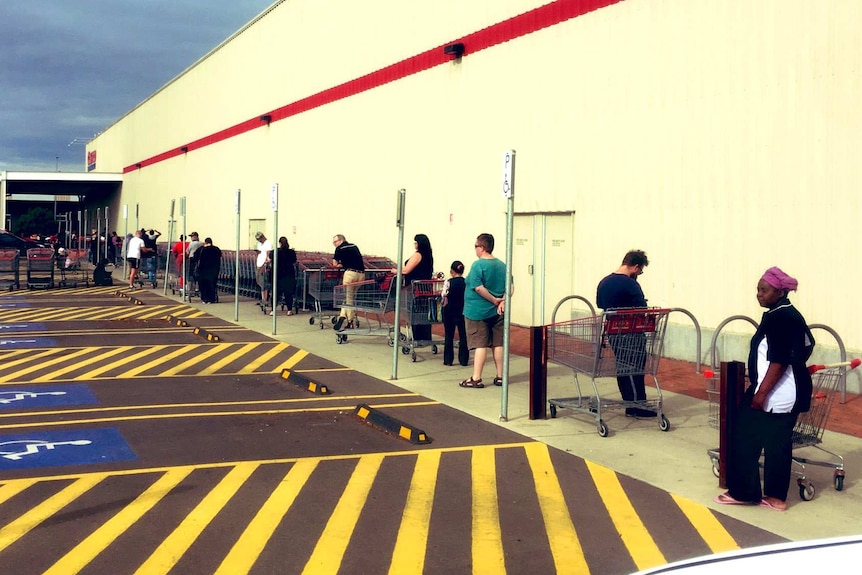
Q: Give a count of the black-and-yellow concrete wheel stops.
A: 6